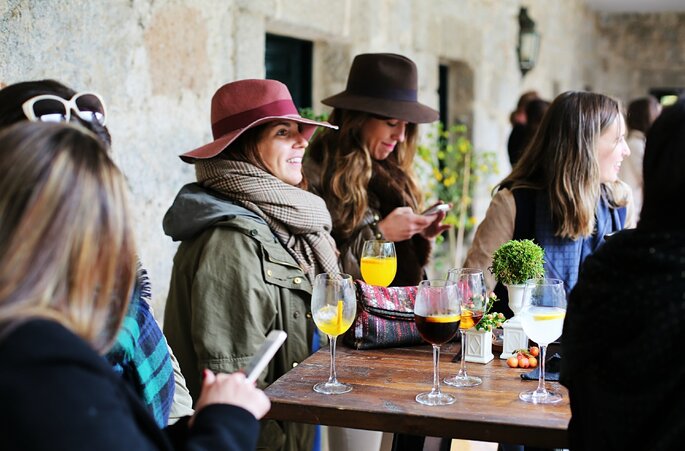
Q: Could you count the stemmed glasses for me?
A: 5